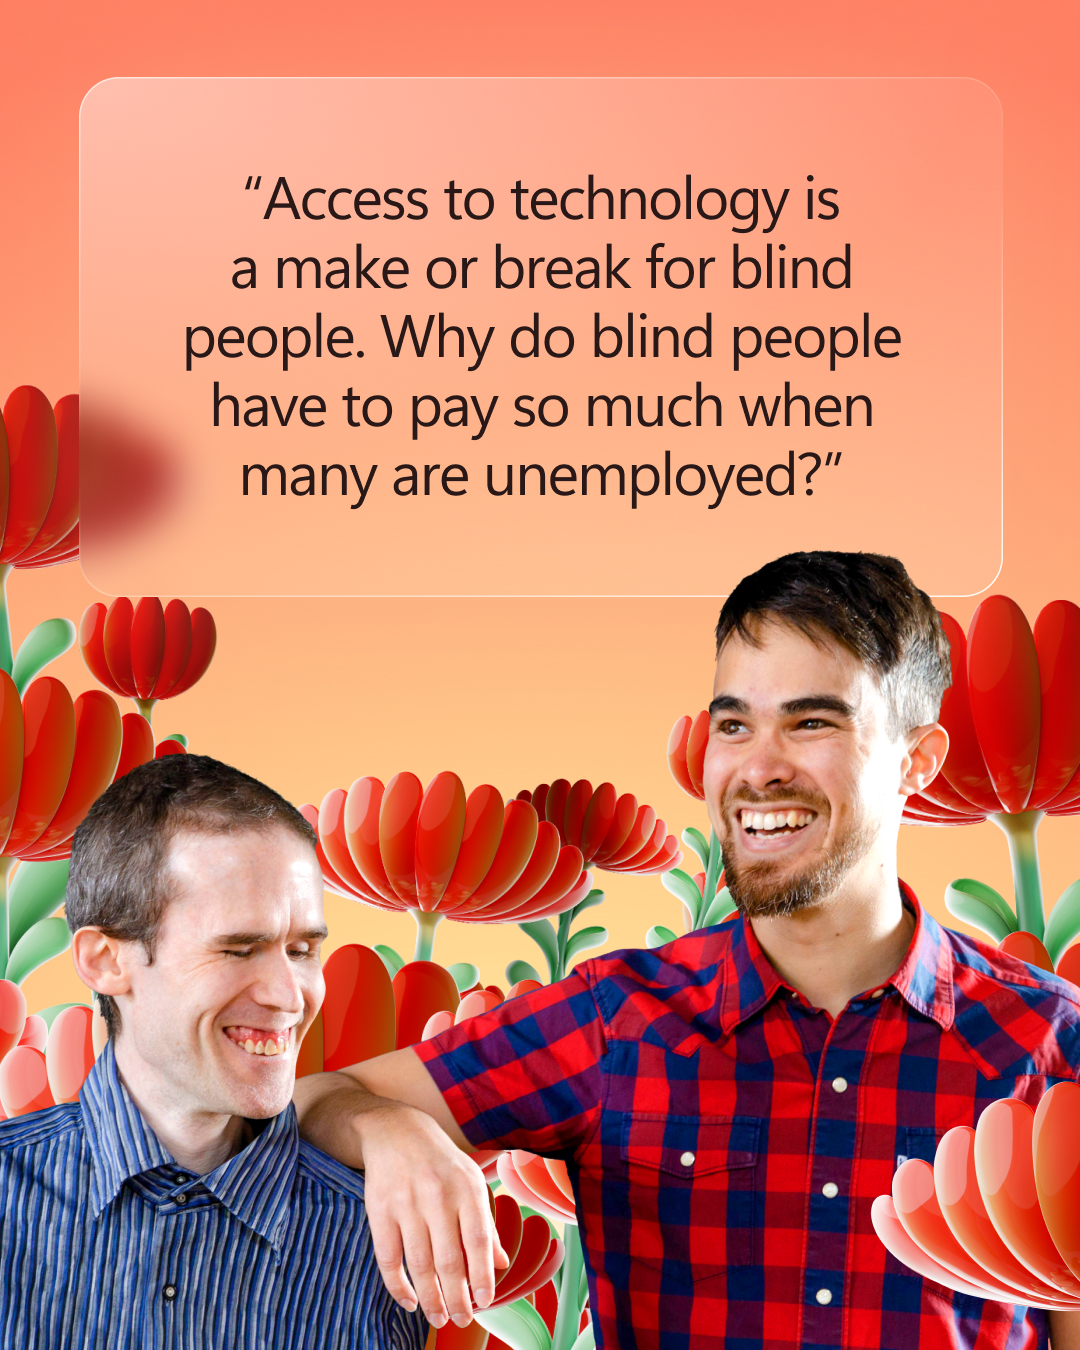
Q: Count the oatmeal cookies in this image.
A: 0